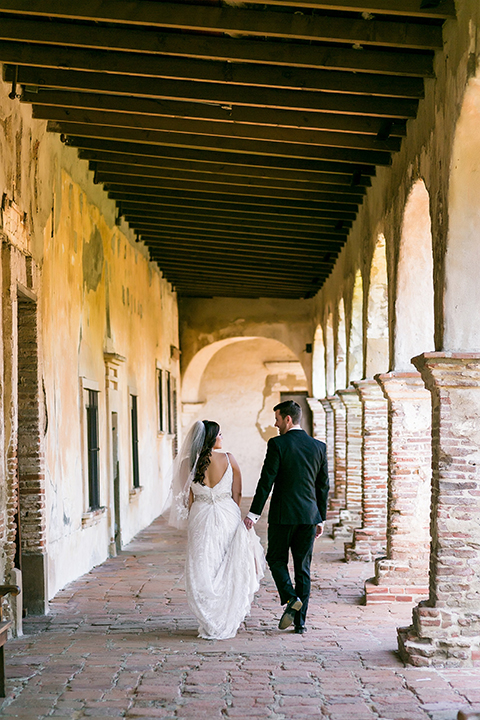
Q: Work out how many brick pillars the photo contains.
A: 7